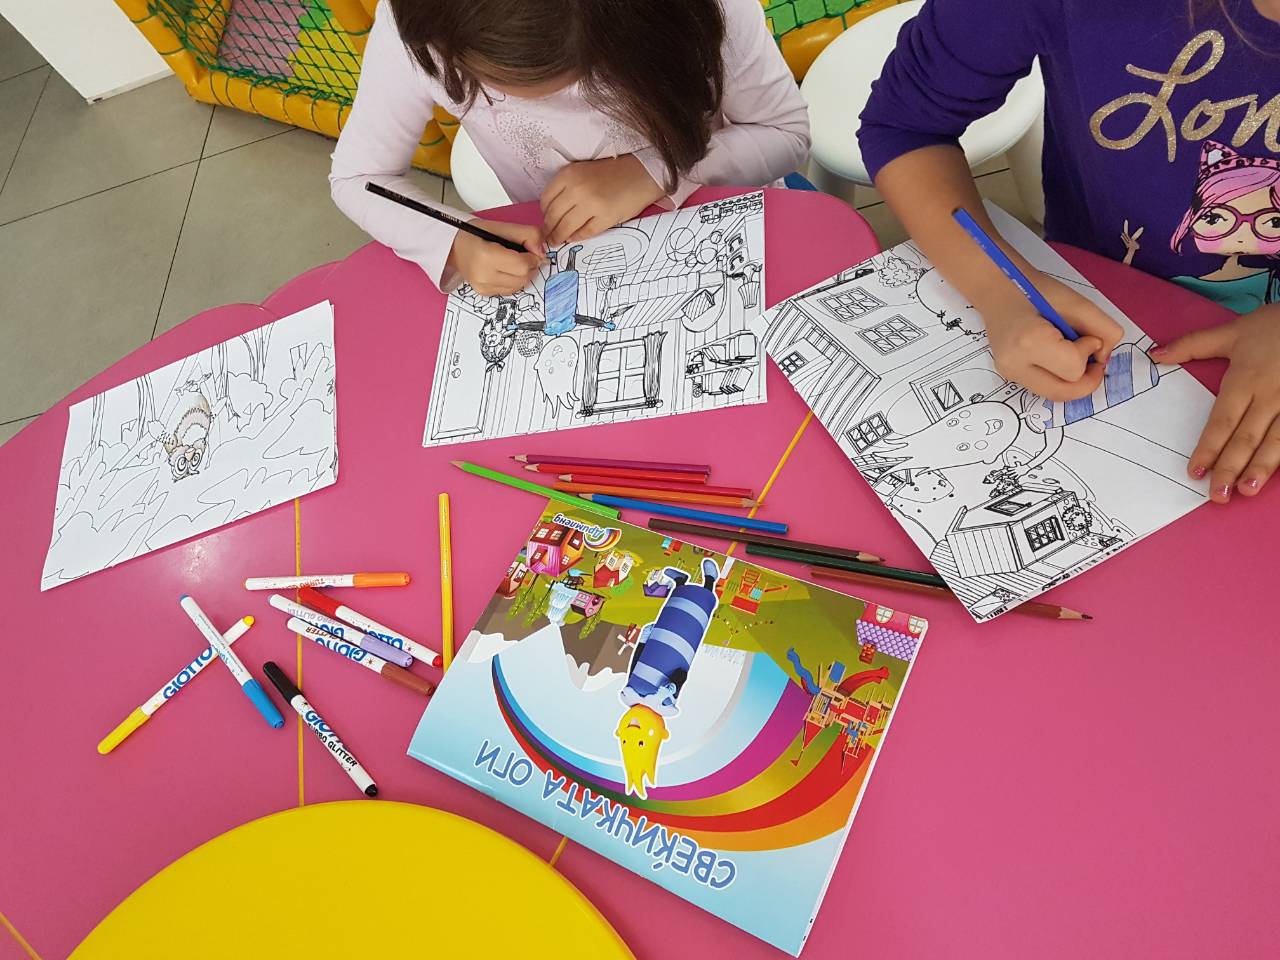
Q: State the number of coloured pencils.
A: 12